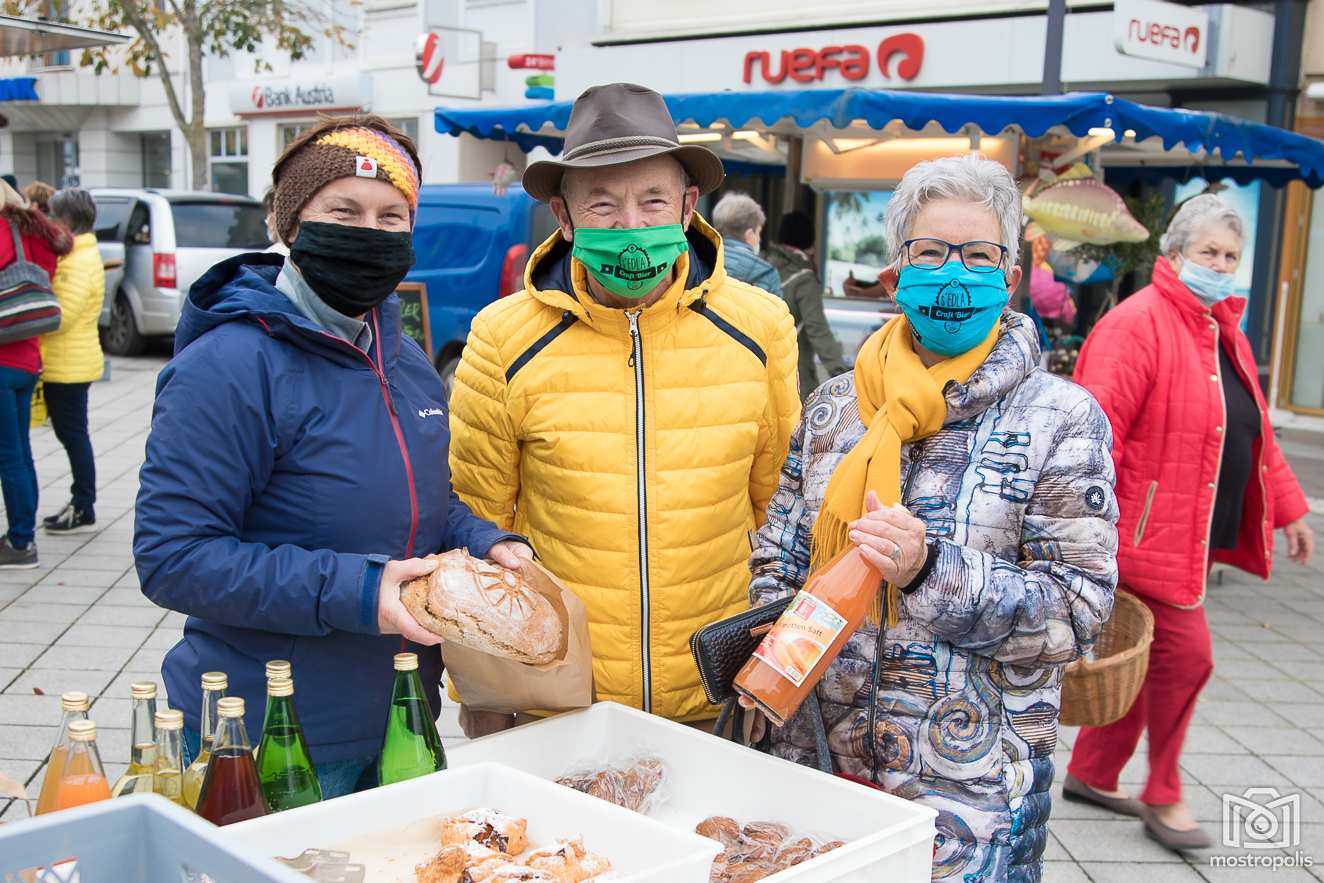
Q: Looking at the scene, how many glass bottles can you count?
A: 10